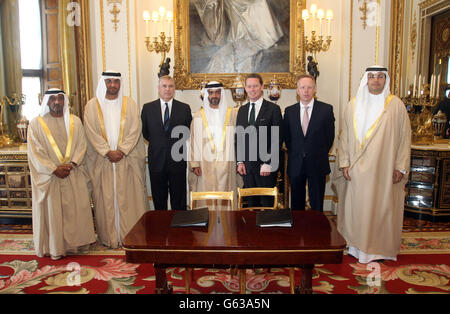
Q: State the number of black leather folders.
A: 2